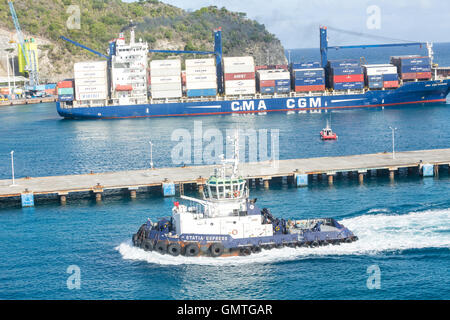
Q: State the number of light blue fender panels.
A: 4